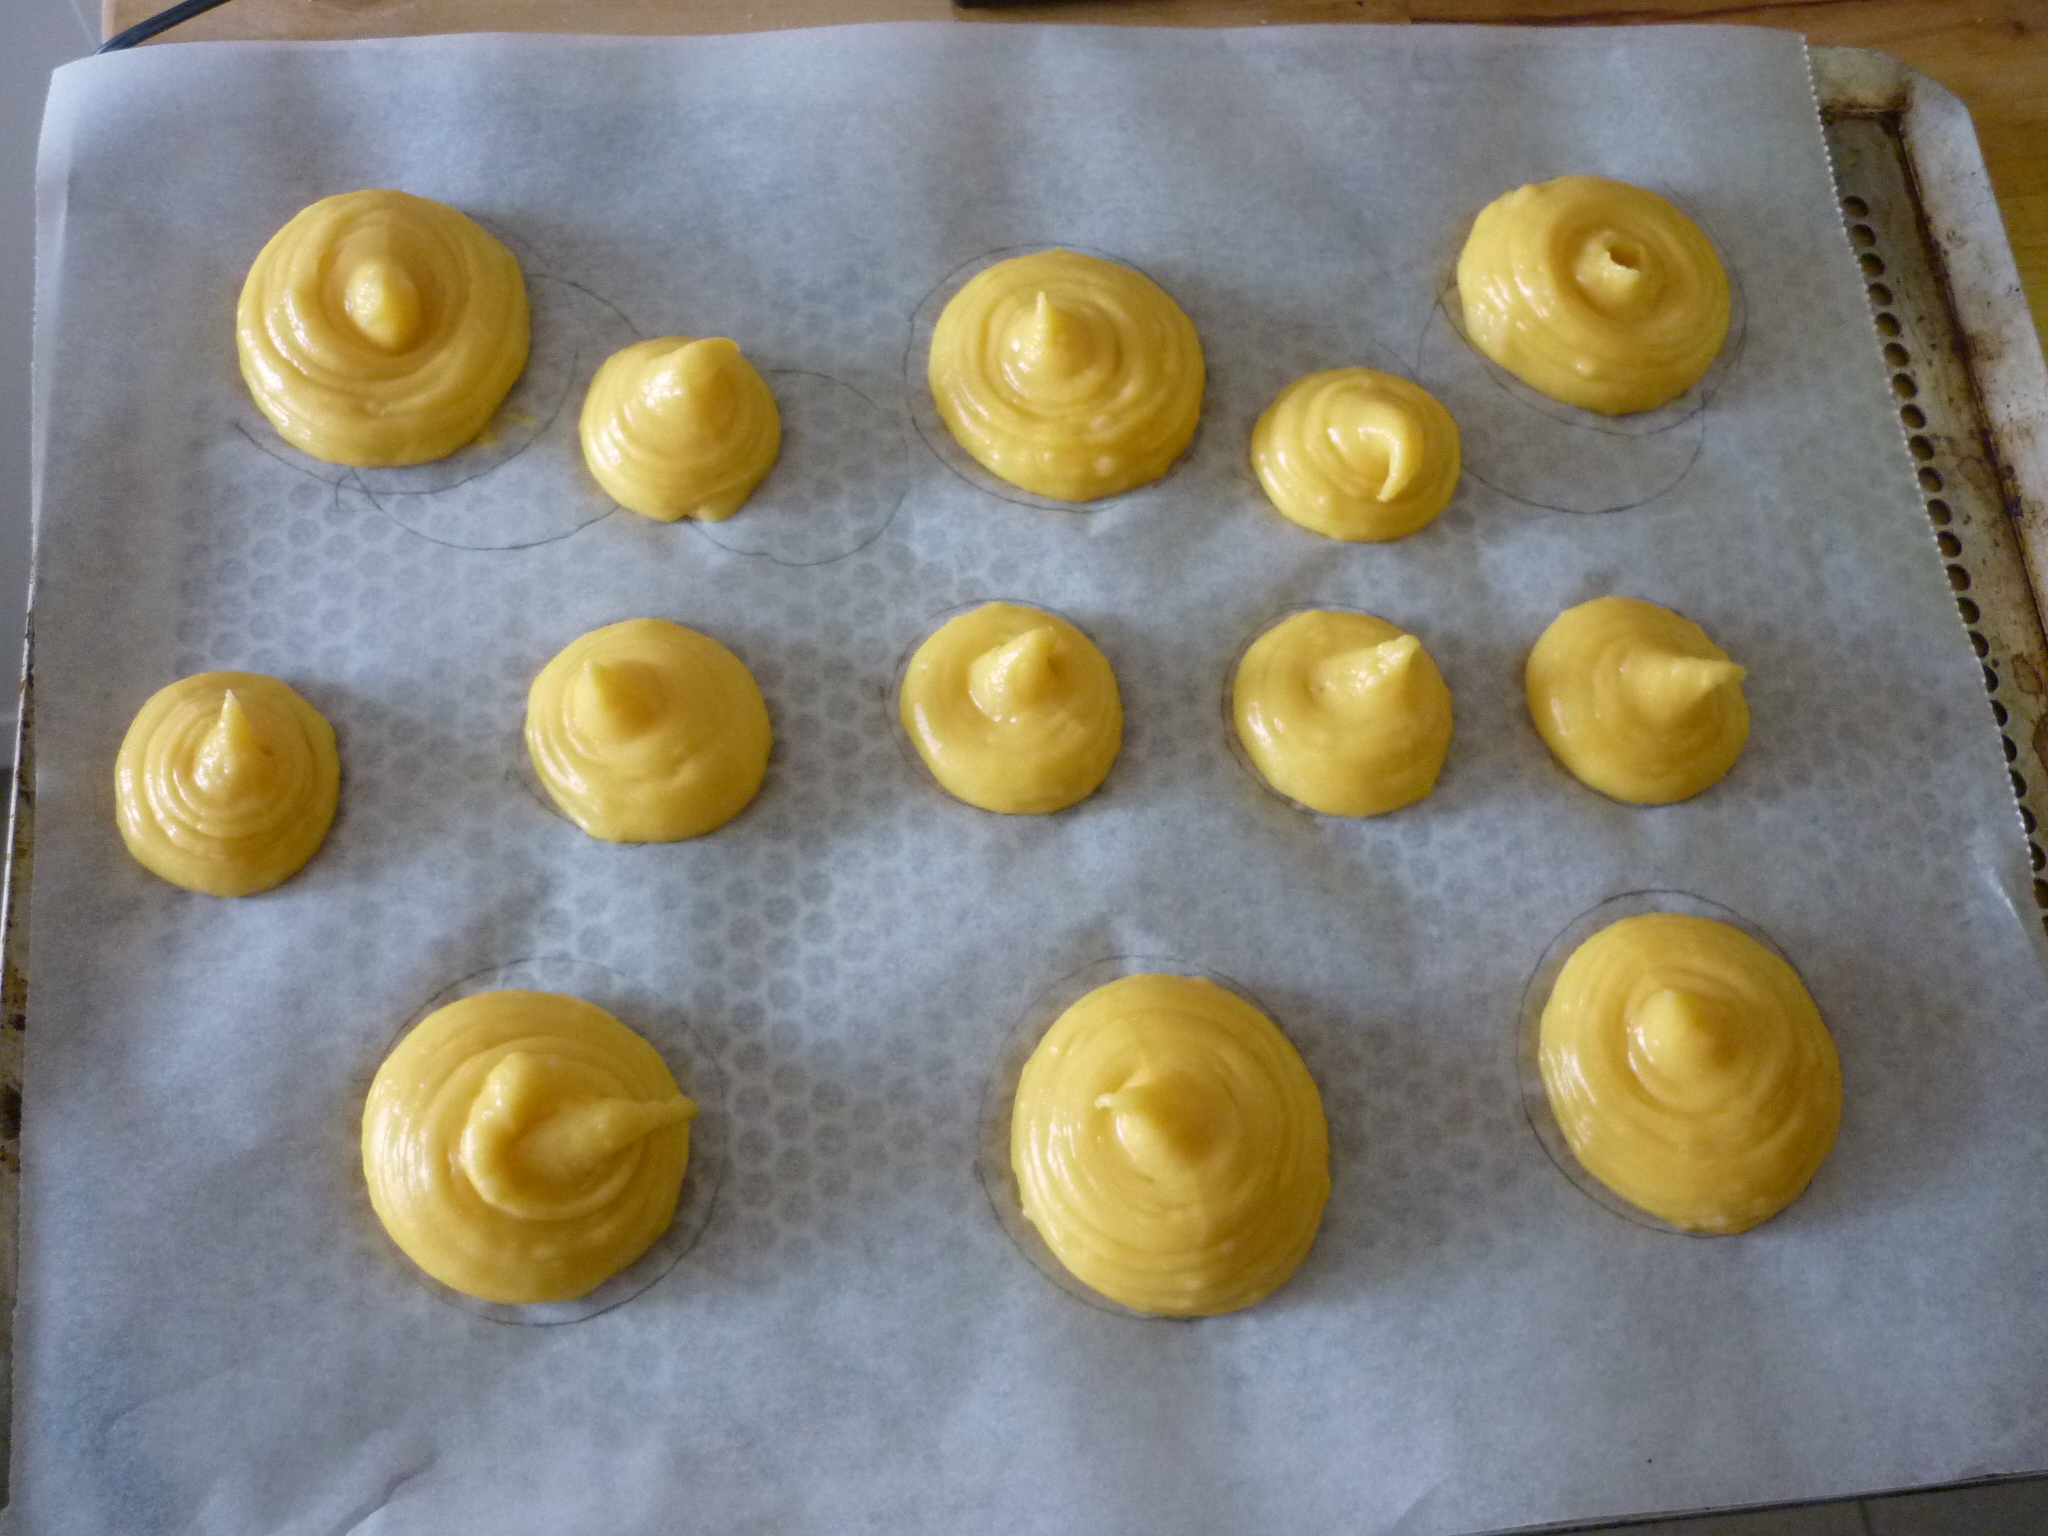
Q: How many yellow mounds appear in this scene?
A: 13